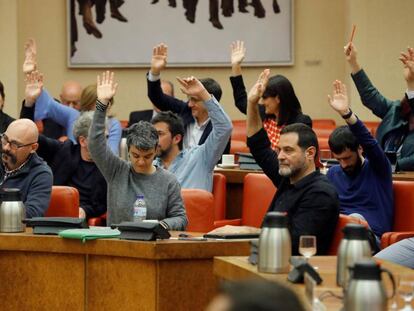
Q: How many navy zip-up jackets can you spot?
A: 1